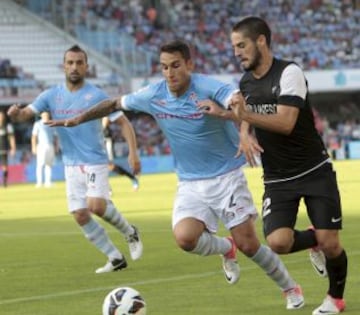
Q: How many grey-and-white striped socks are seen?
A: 4